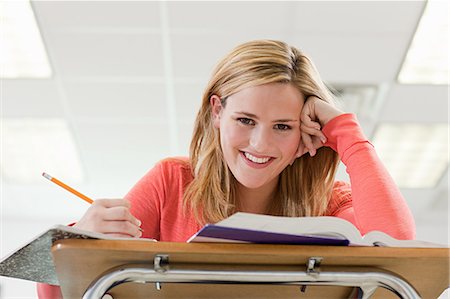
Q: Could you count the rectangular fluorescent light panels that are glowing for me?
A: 4